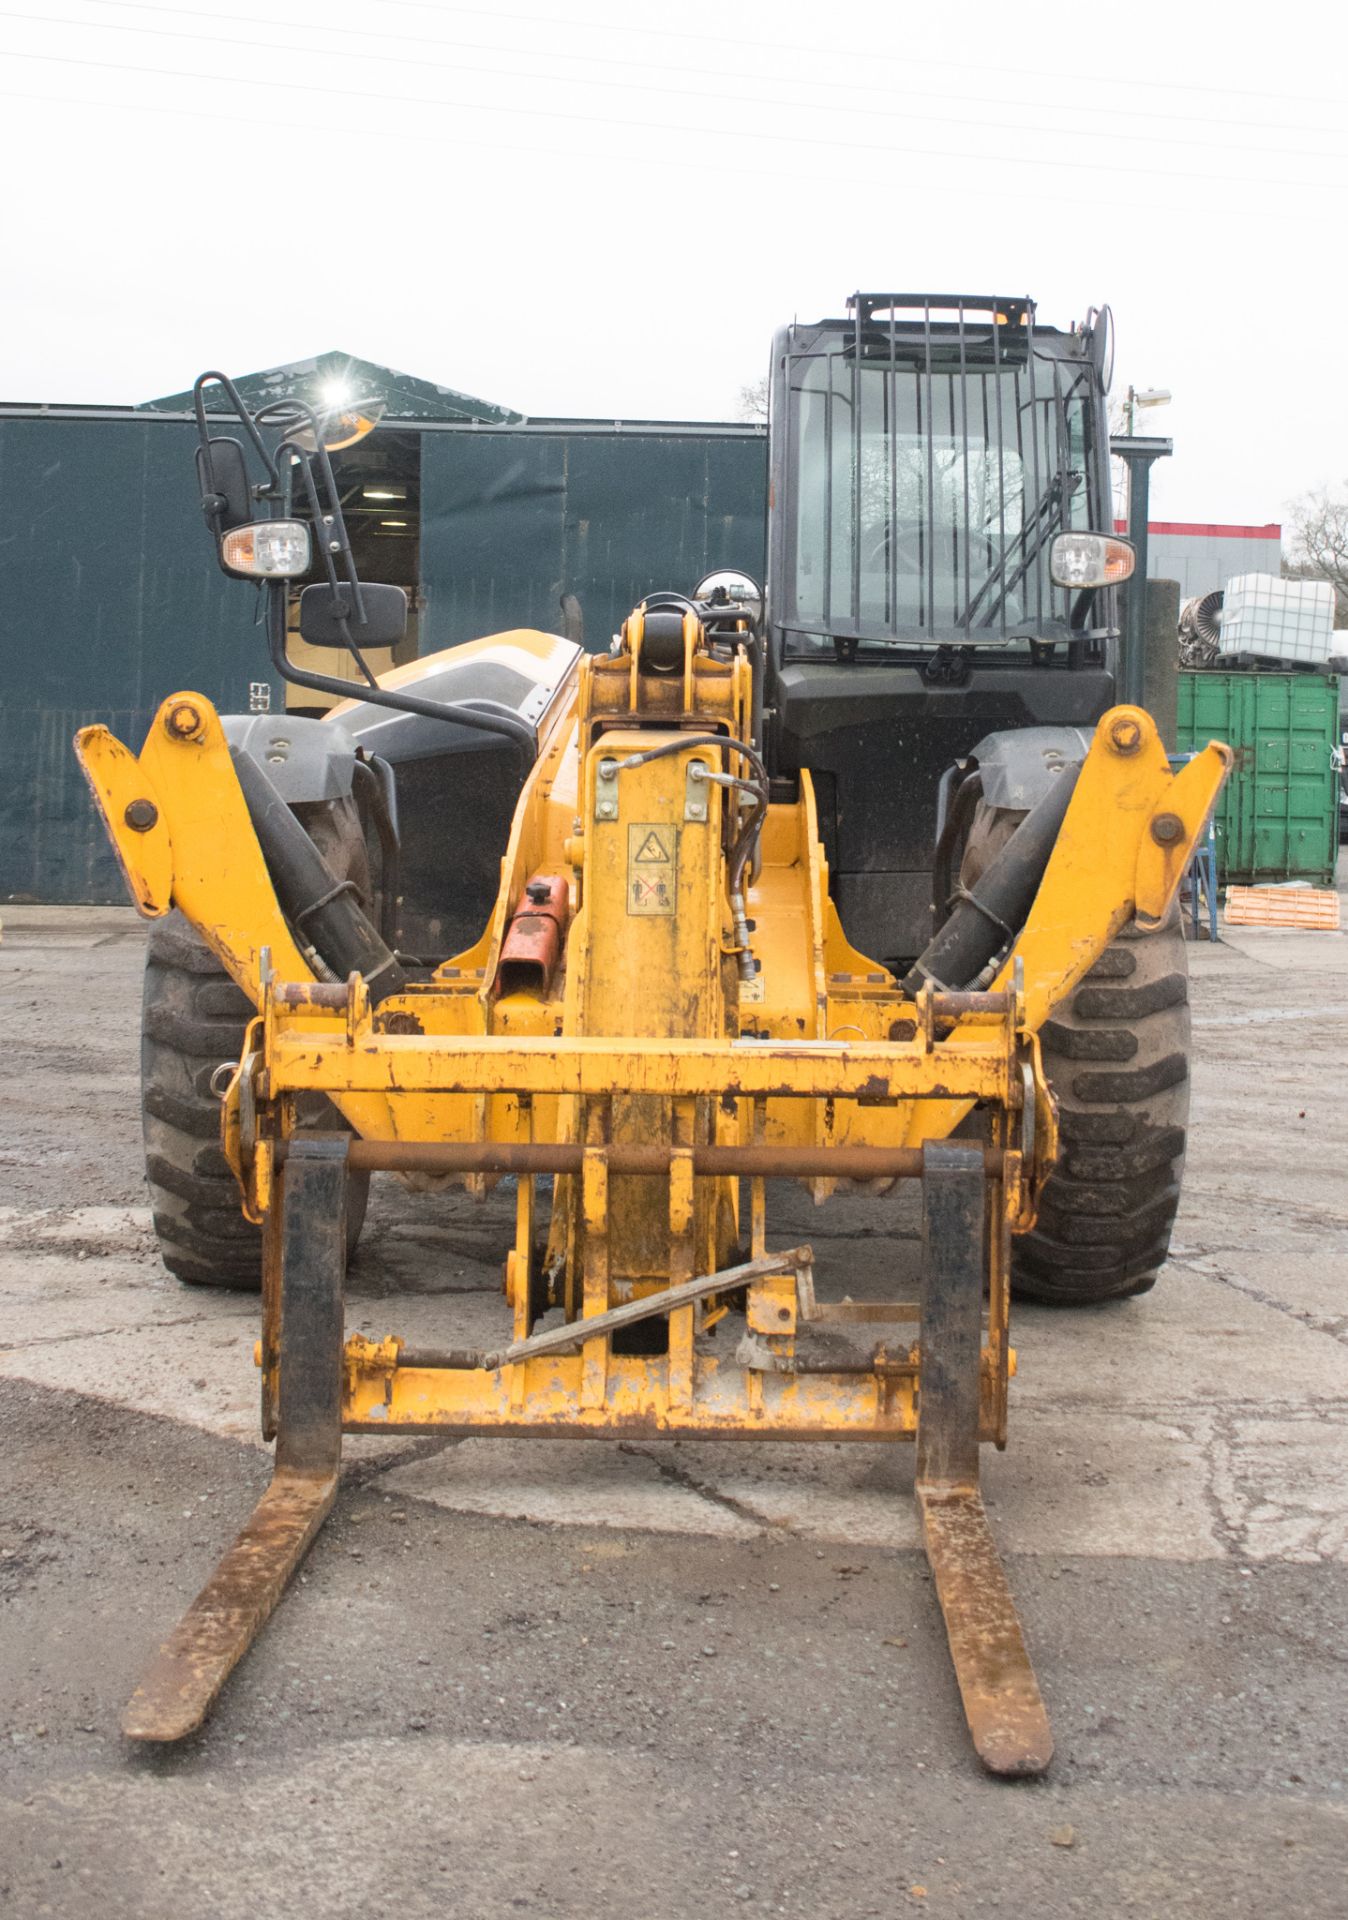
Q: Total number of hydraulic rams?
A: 2